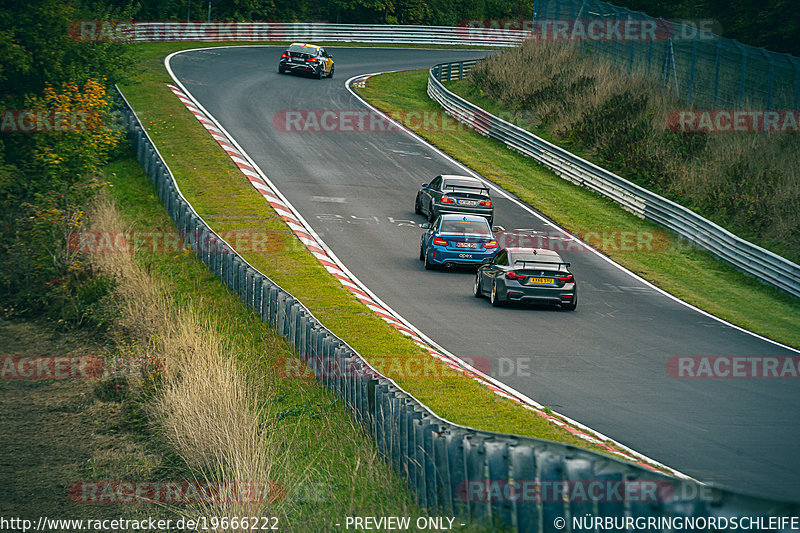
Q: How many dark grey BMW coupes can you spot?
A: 2